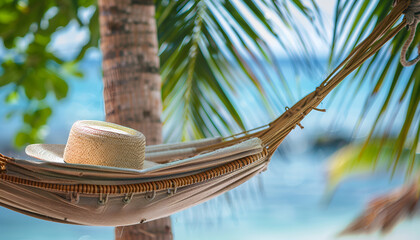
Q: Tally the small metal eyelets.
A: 5